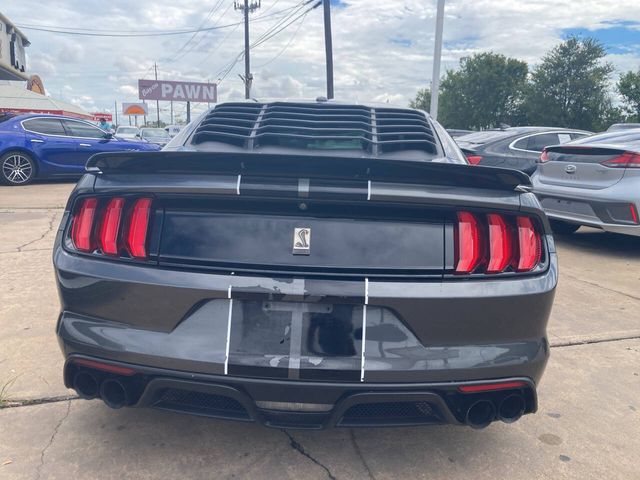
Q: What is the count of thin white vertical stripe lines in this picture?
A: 4